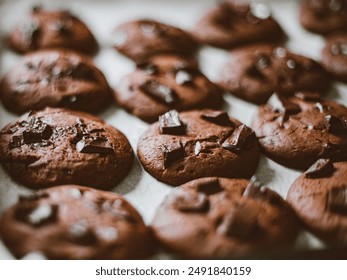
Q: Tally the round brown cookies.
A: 14